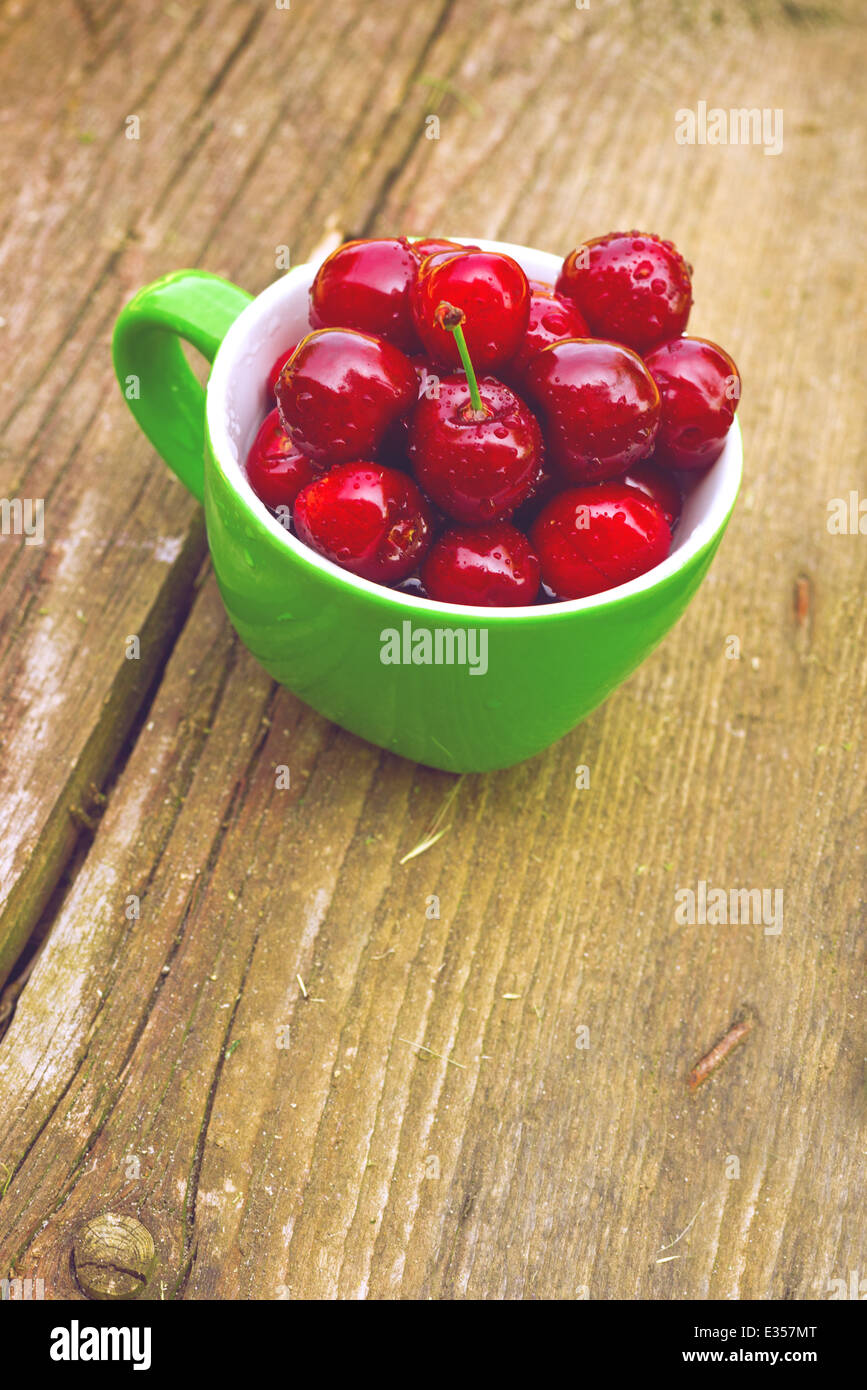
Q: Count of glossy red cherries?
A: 15